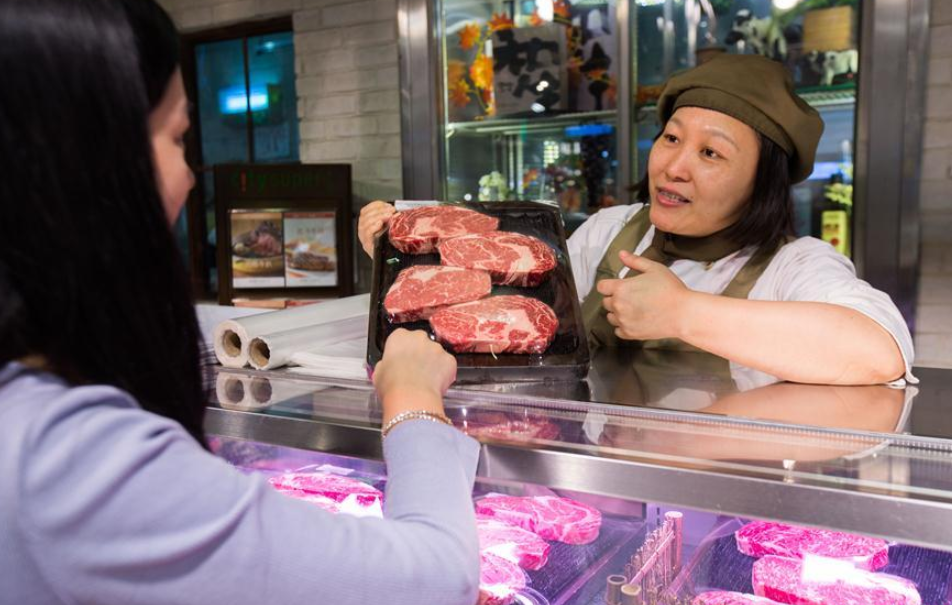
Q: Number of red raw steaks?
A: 4